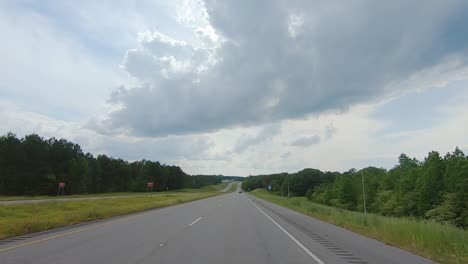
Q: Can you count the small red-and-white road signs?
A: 2